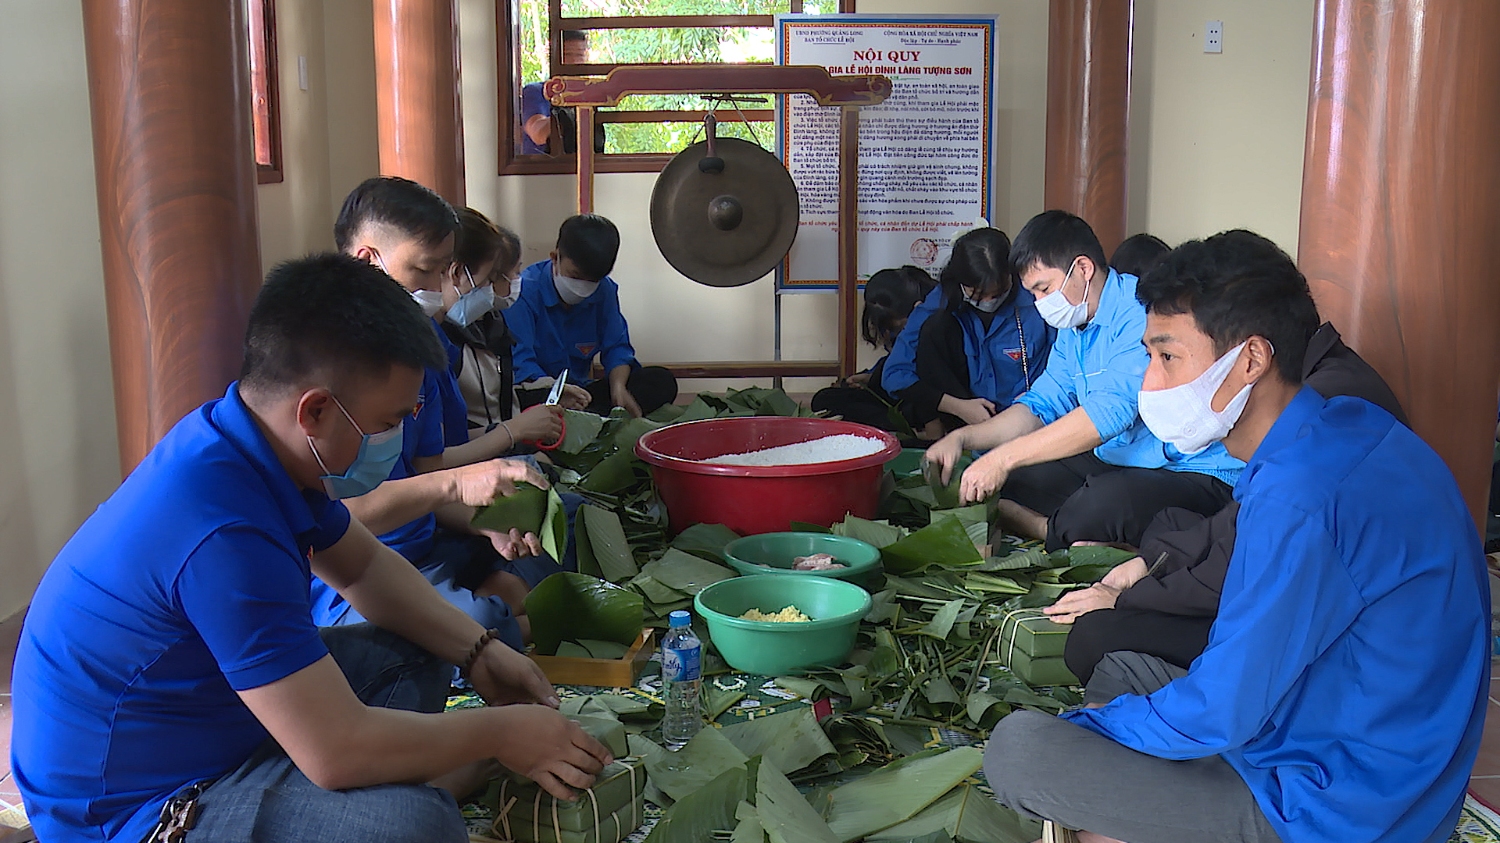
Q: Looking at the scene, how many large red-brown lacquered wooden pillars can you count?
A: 4